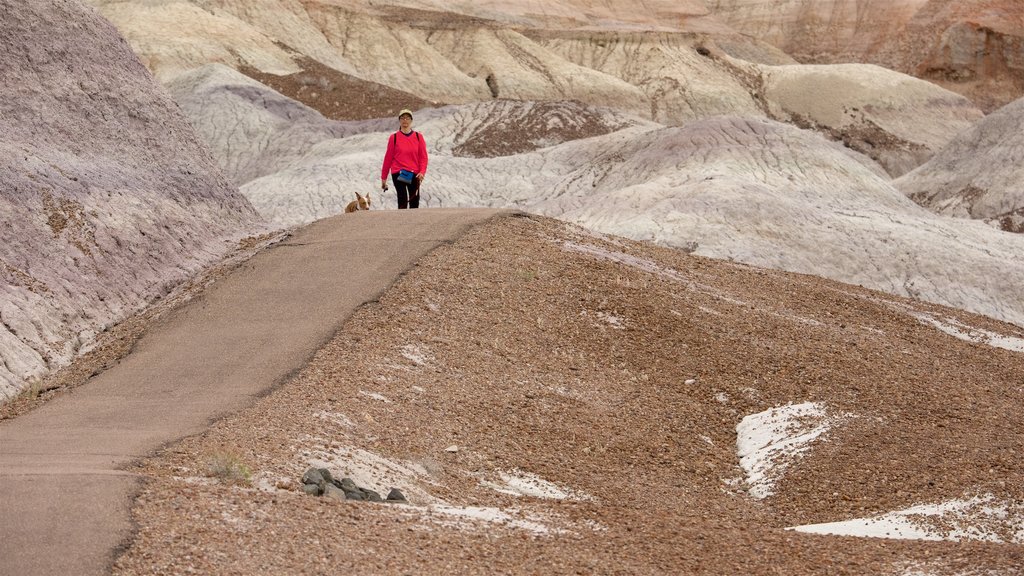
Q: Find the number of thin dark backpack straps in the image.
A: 2